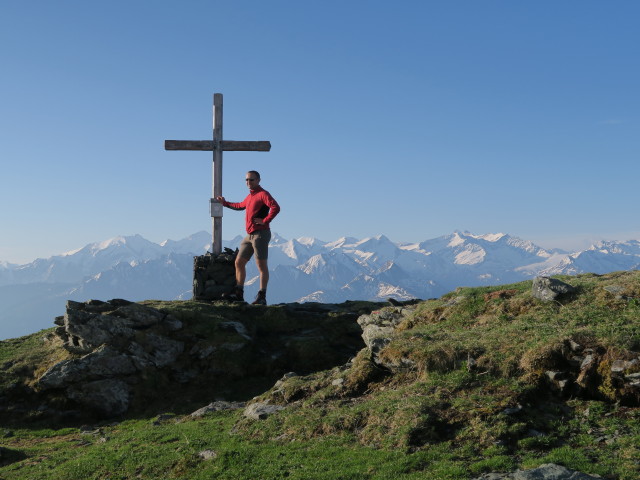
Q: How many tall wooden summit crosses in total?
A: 1